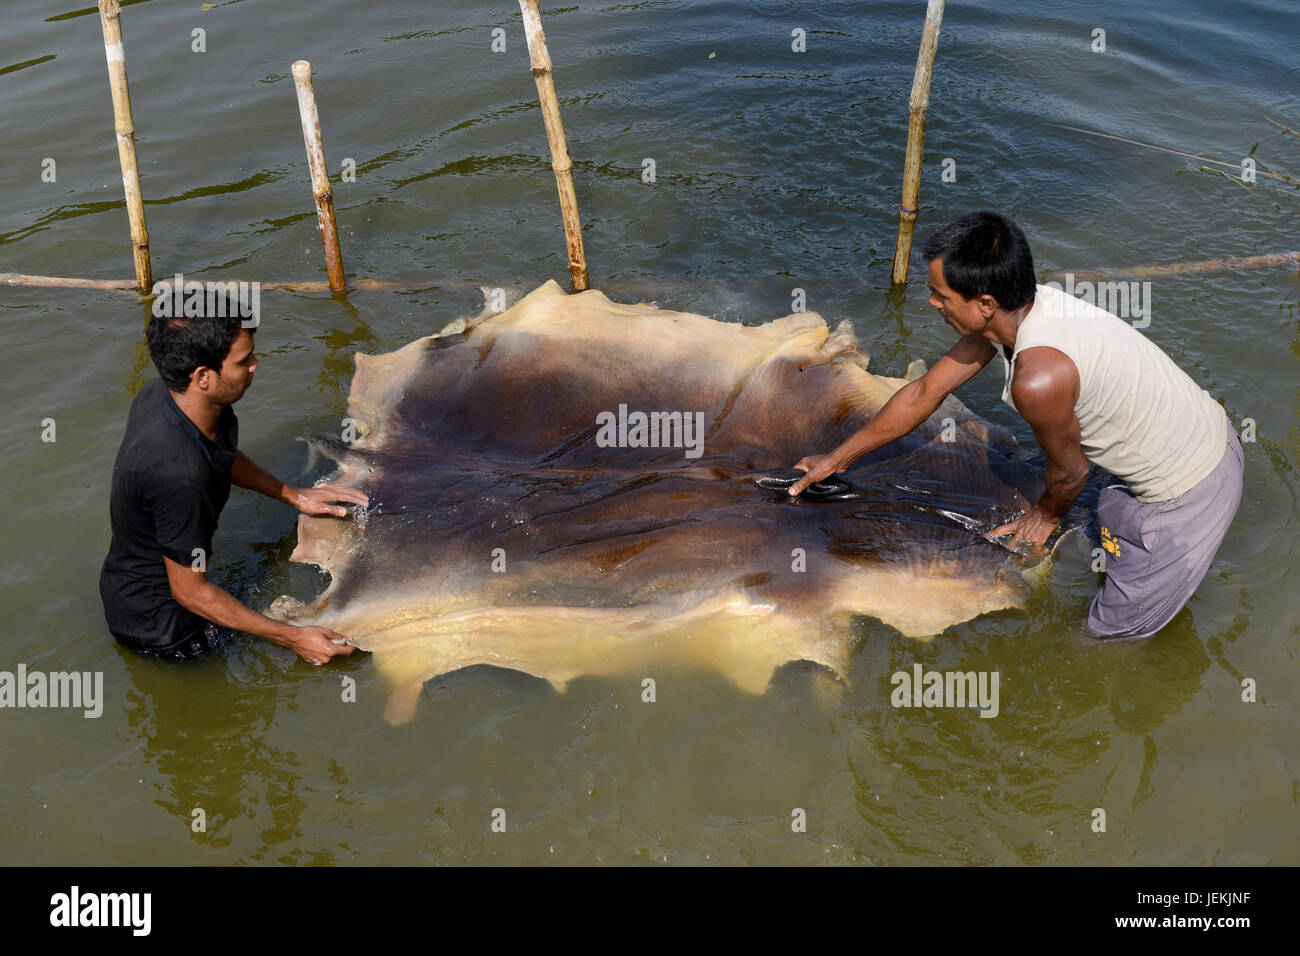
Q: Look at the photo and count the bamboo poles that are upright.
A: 4